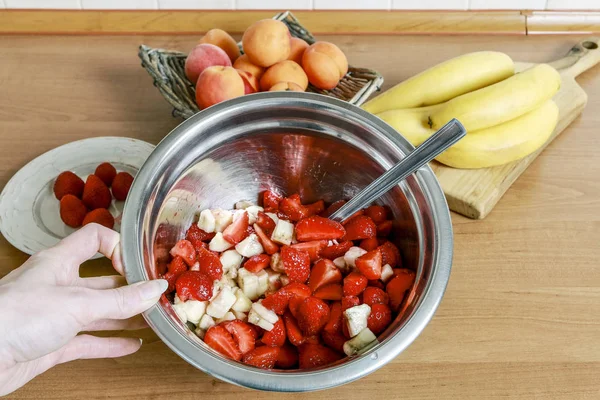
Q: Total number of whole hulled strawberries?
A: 6